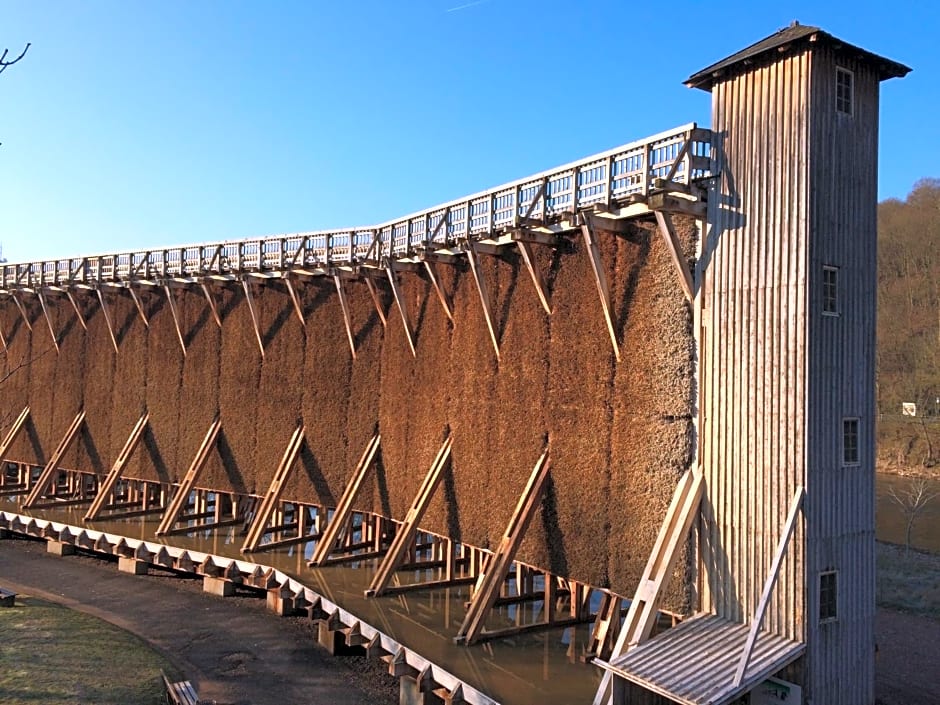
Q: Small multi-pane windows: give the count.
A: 4